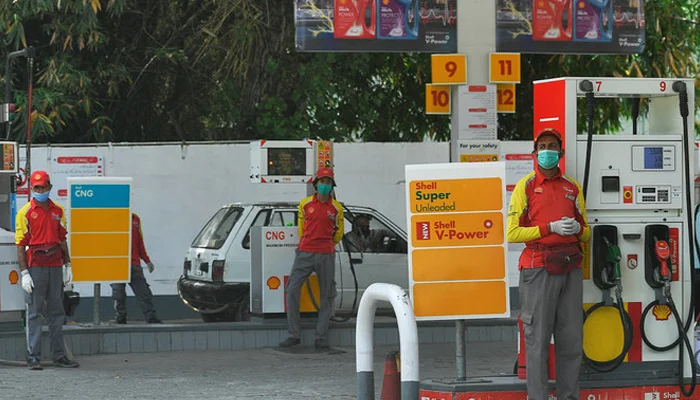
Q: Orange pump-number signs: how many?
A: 4